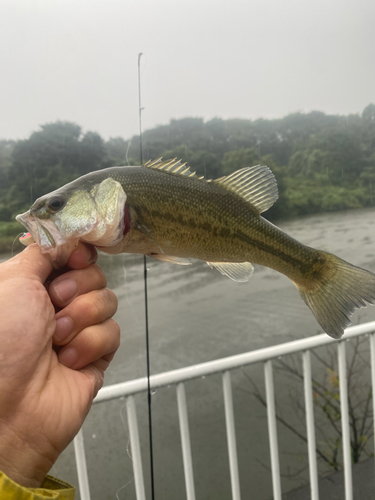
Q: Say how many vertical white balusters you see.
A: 8